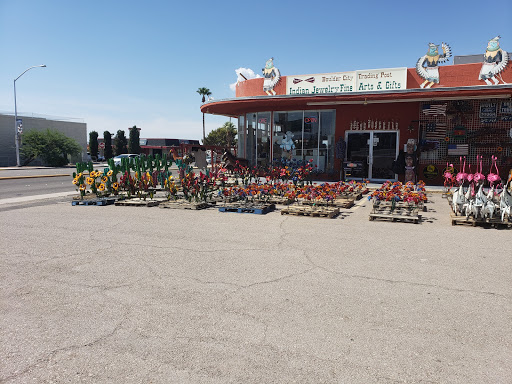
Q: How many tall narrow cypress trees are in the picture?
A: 4